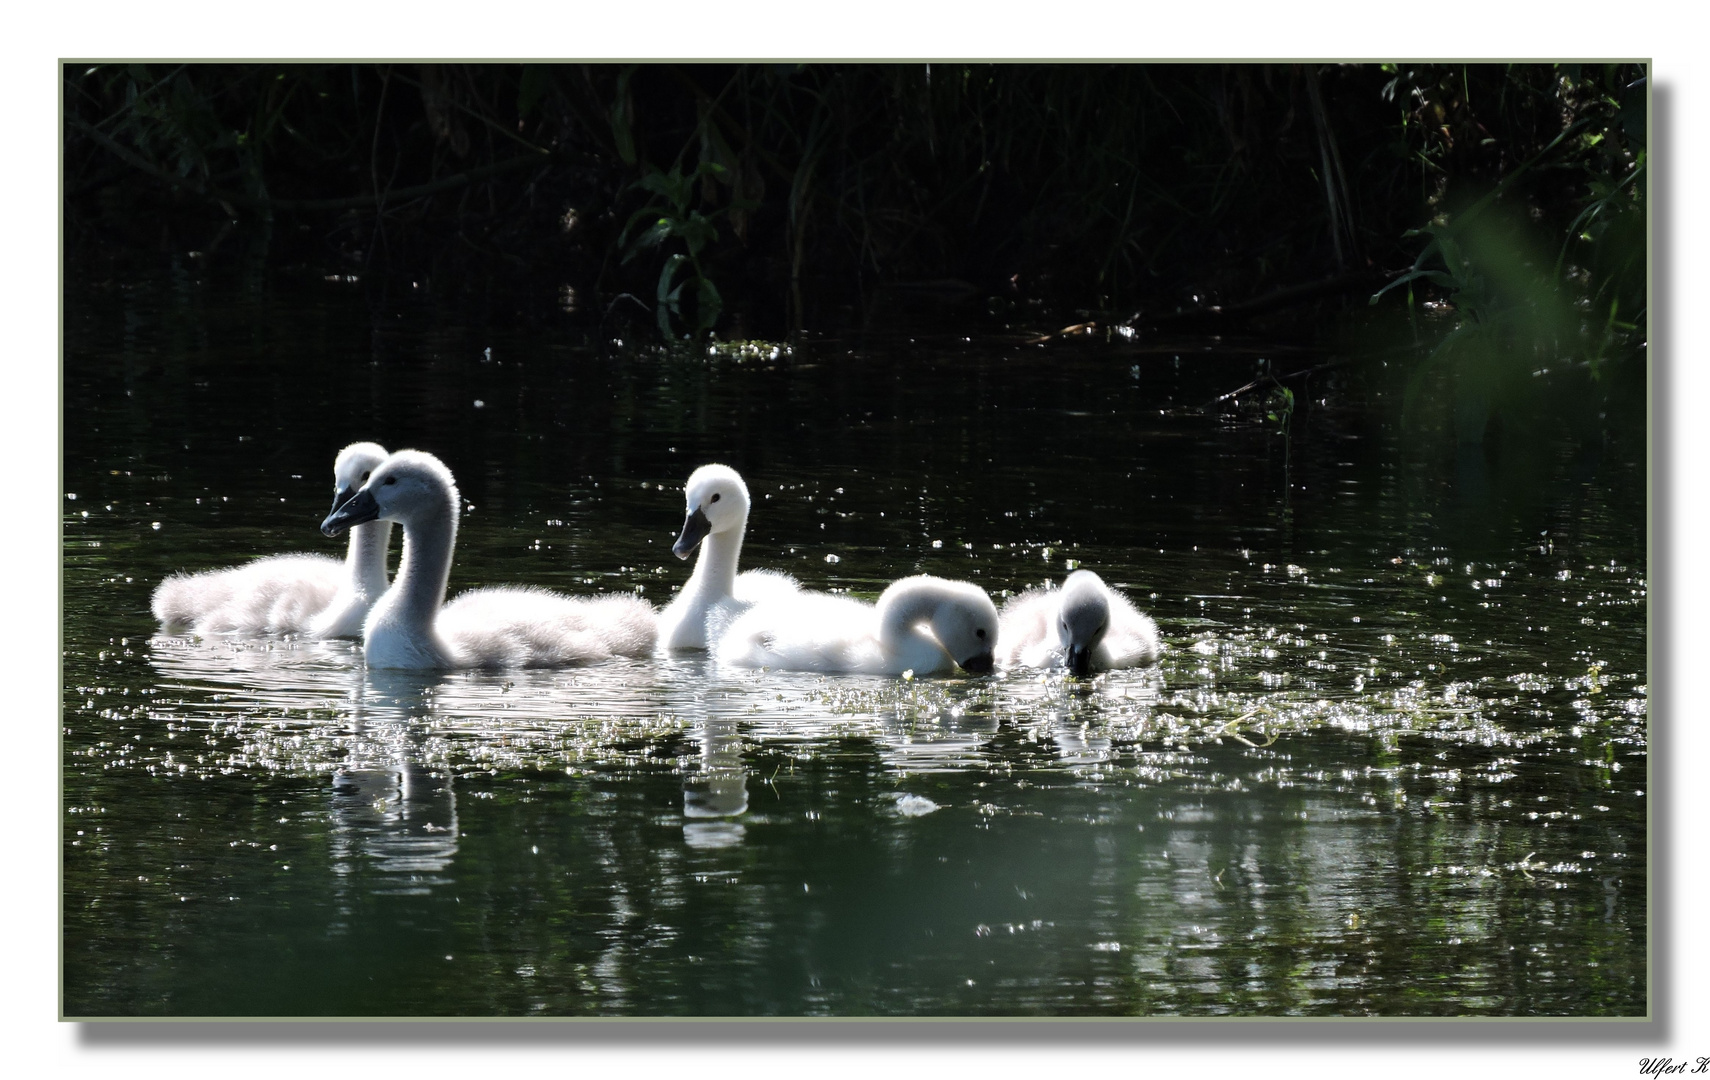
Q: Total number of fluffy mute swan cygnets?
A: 5